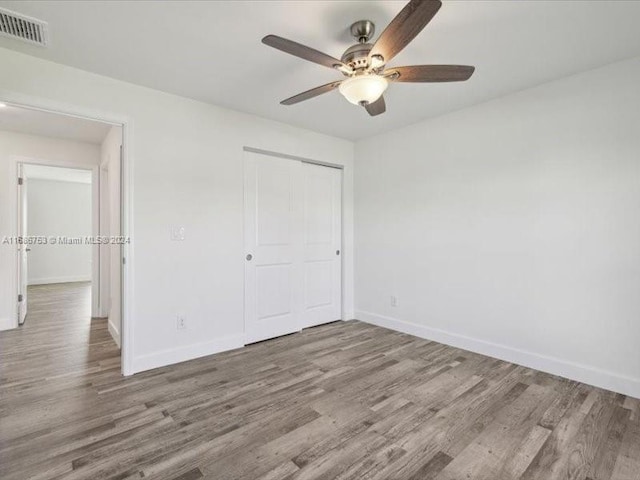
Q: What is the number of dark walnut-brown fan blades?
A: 5